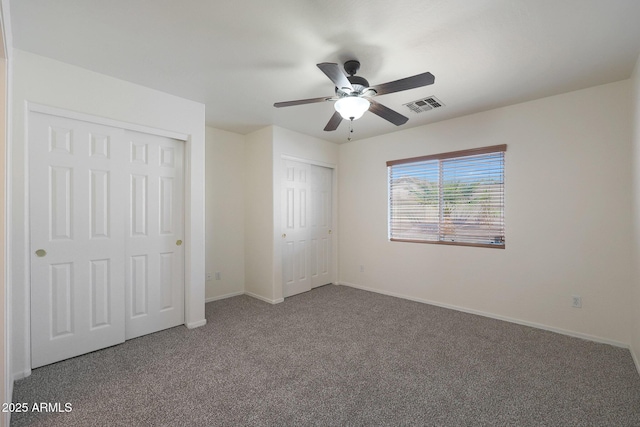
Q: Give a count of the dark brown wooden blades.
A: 5